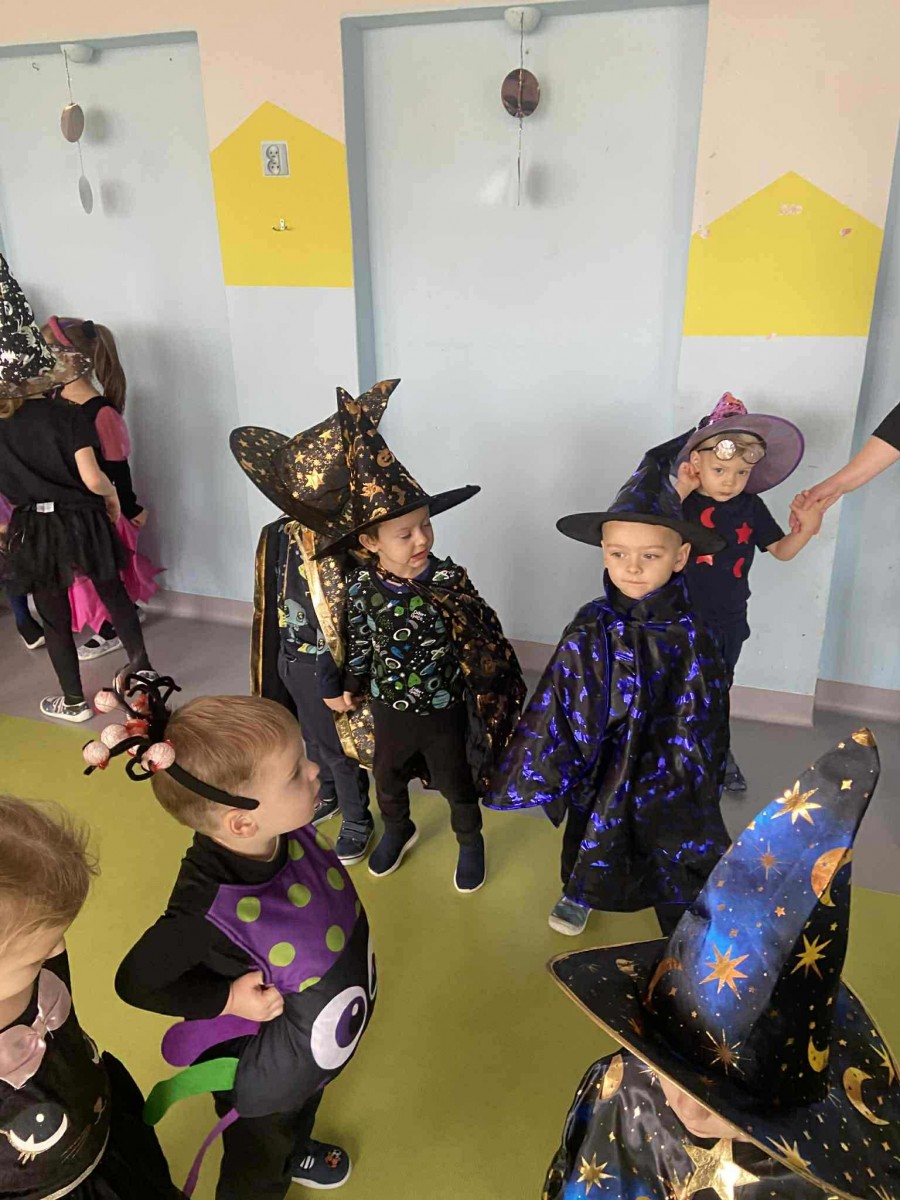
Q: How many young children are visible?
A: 9